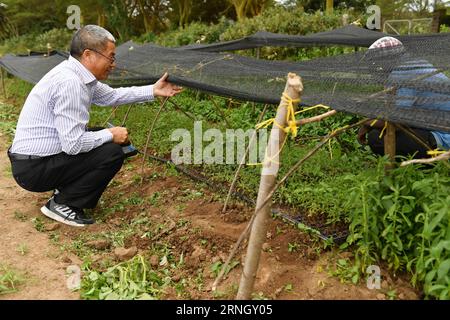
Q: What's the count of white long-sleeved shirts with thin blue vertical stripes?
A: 1